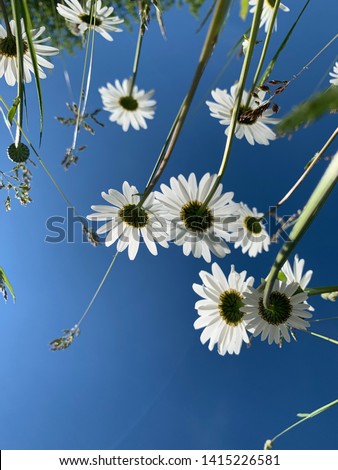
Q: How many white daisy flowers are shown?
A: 12